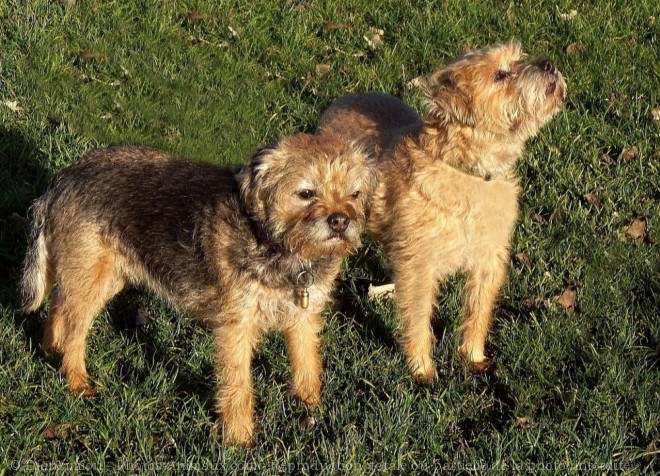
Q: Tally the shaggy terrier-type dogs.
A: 2